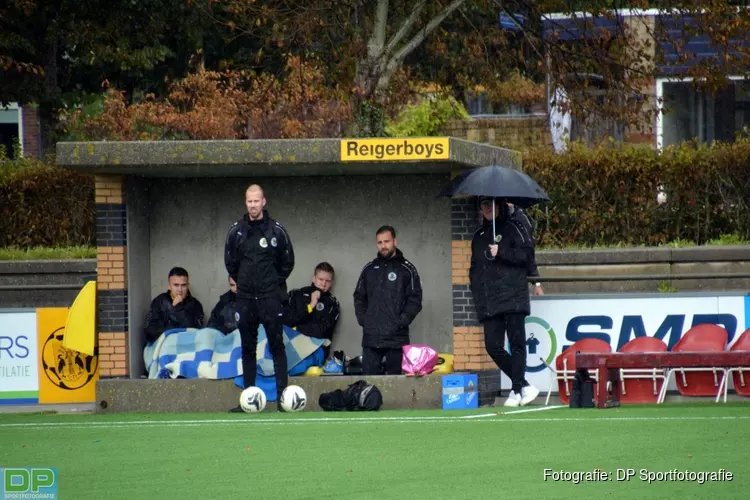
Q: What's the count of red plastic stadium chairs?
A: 4